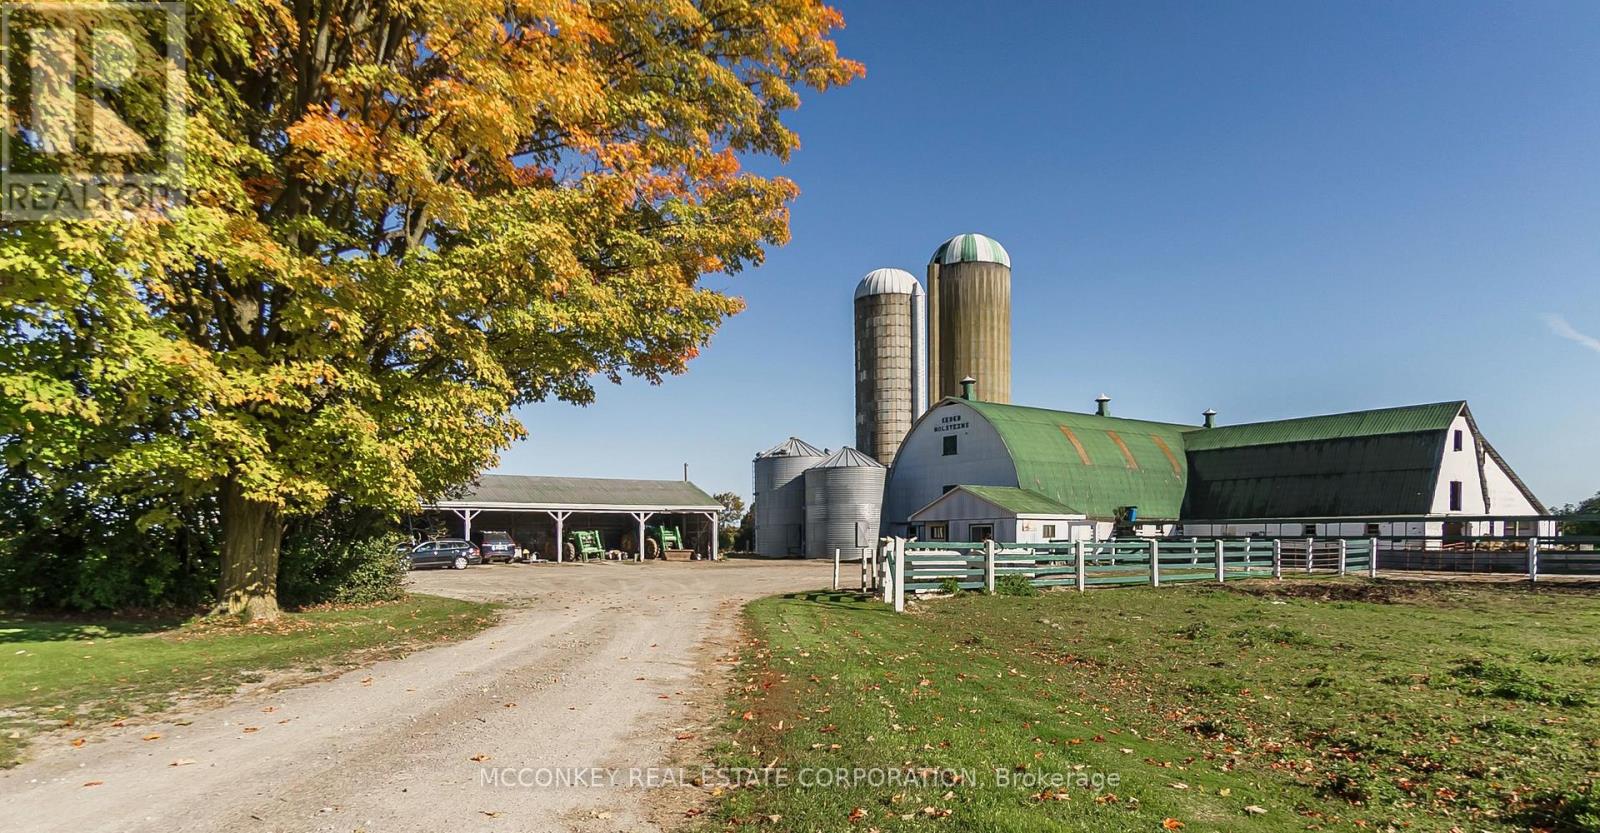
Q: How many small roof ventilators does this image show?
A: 3